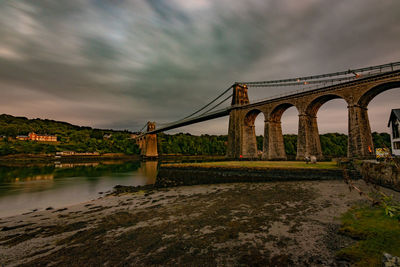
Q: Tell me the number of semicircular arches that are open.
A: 4